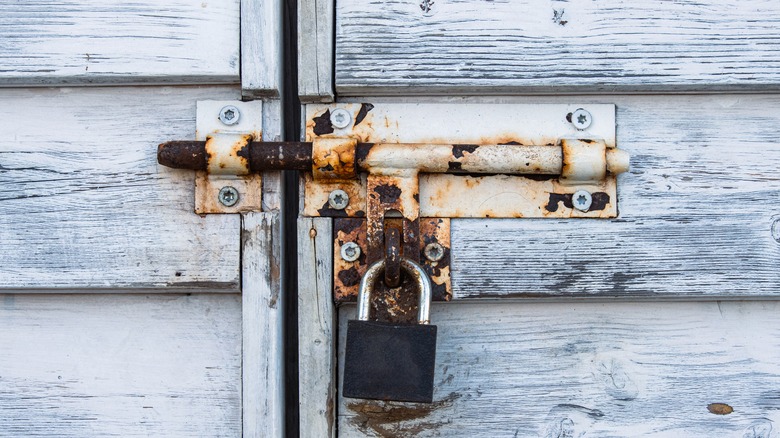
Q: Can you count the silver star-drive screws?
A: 8